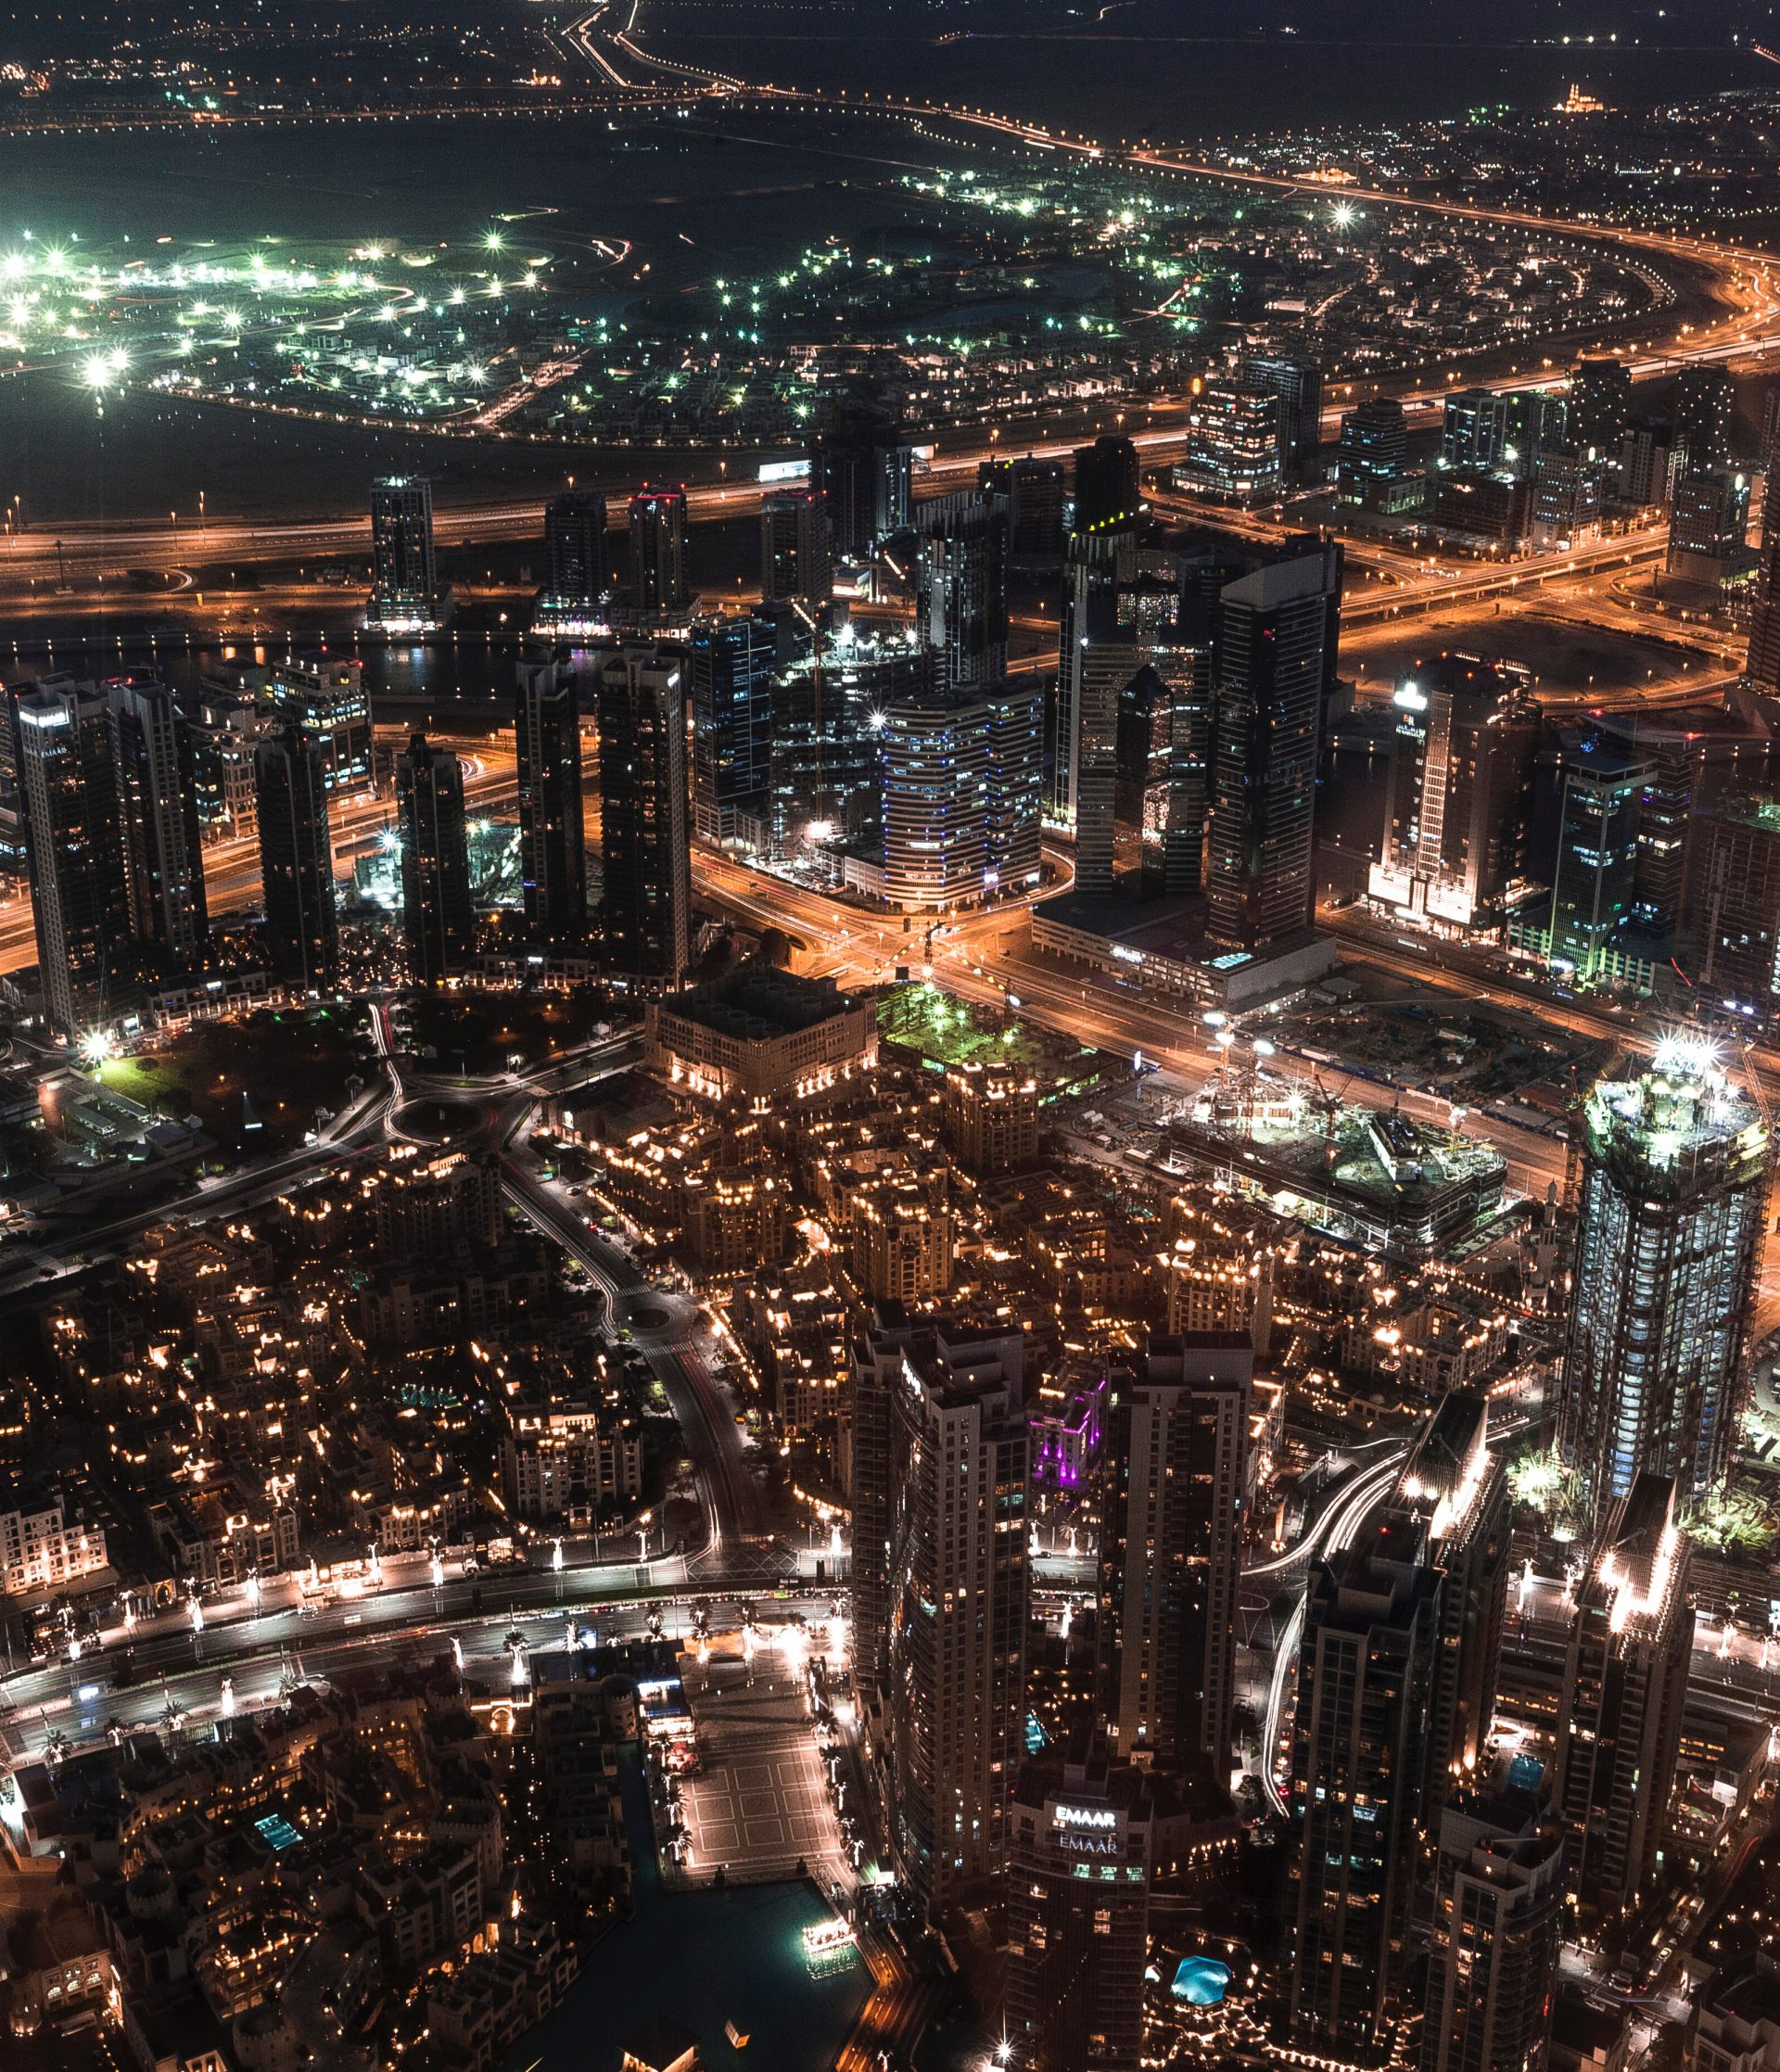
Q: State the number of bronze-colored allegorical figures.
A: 0